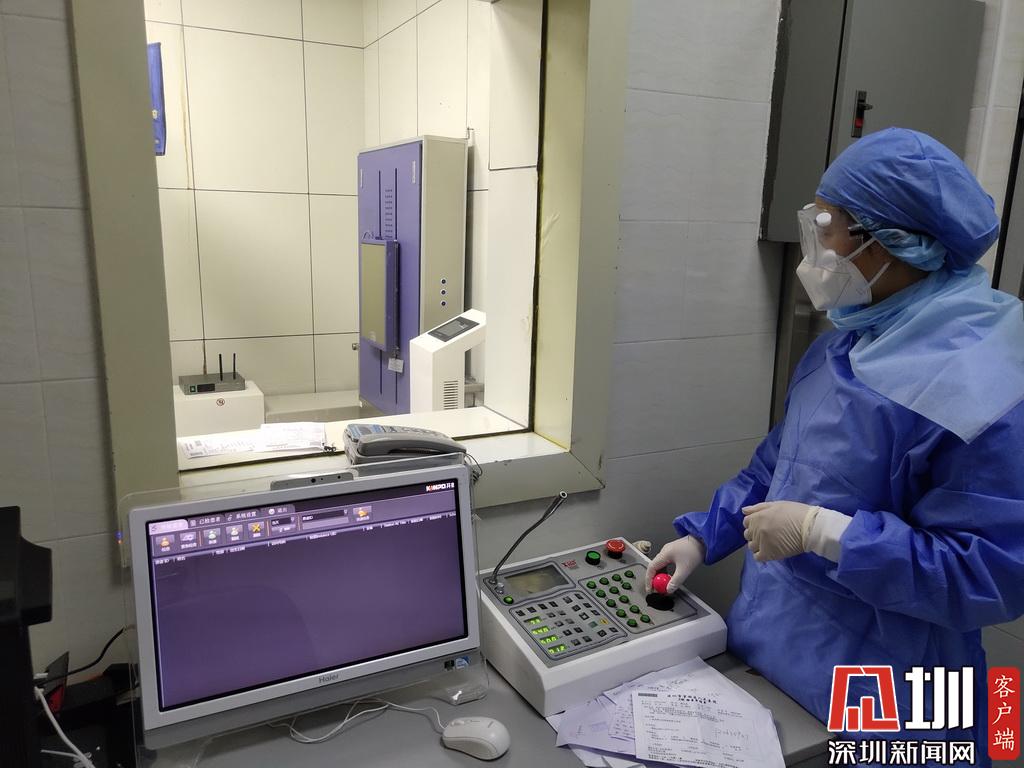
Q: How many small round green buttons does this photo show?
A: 14